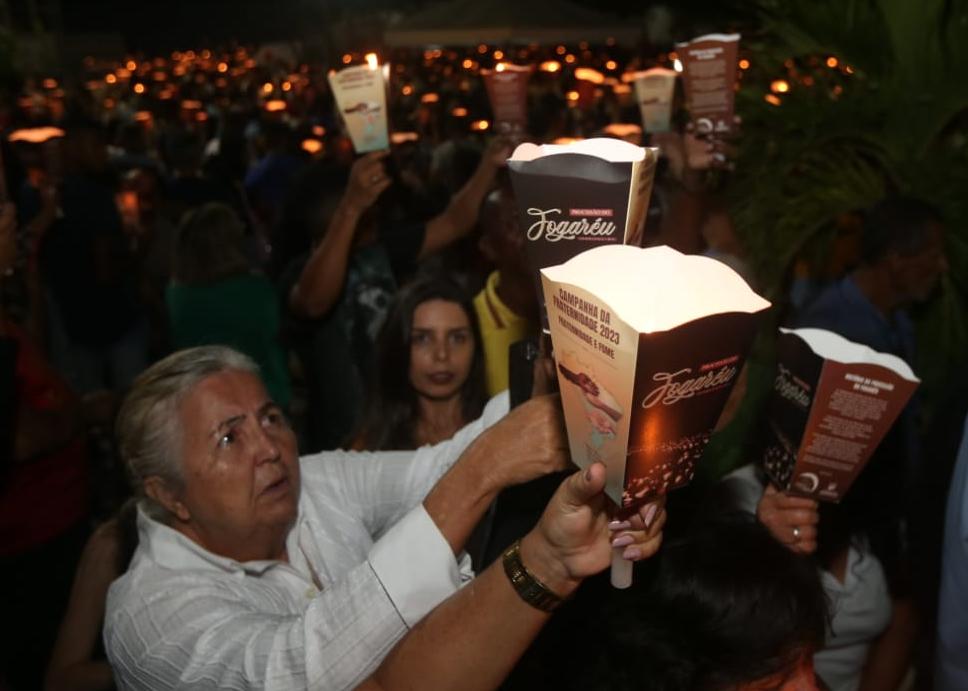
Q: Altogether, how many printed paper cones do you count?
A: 7